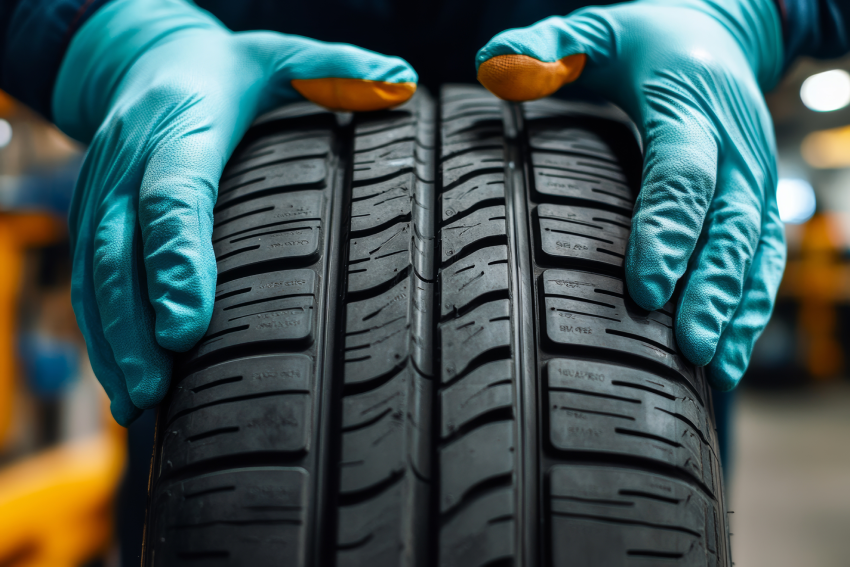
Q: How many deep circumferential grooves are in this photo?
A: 3